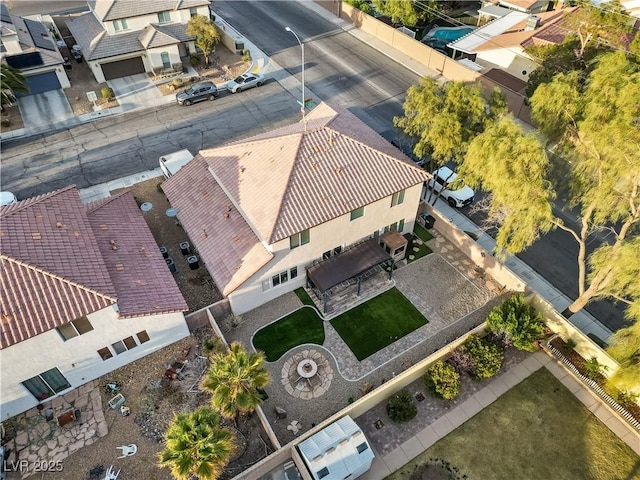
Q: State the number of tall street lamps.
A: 1